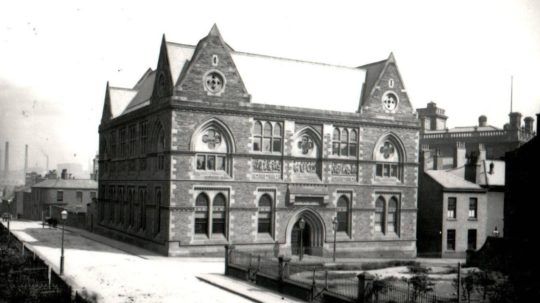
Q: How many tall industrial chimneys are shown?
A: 3